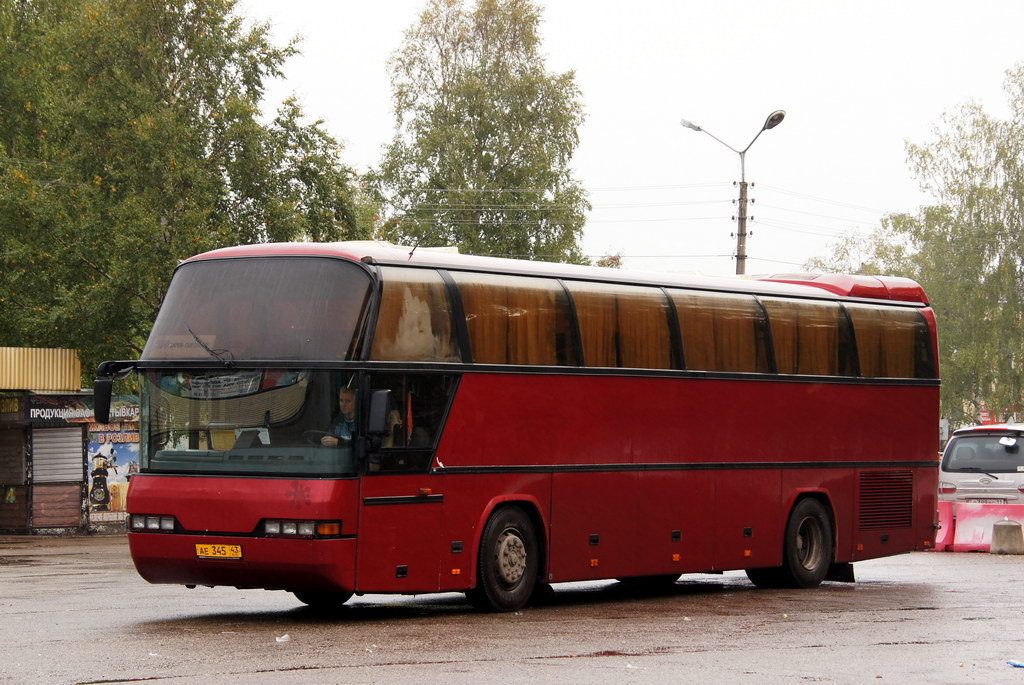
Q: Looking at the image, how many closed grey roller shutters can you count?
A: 1